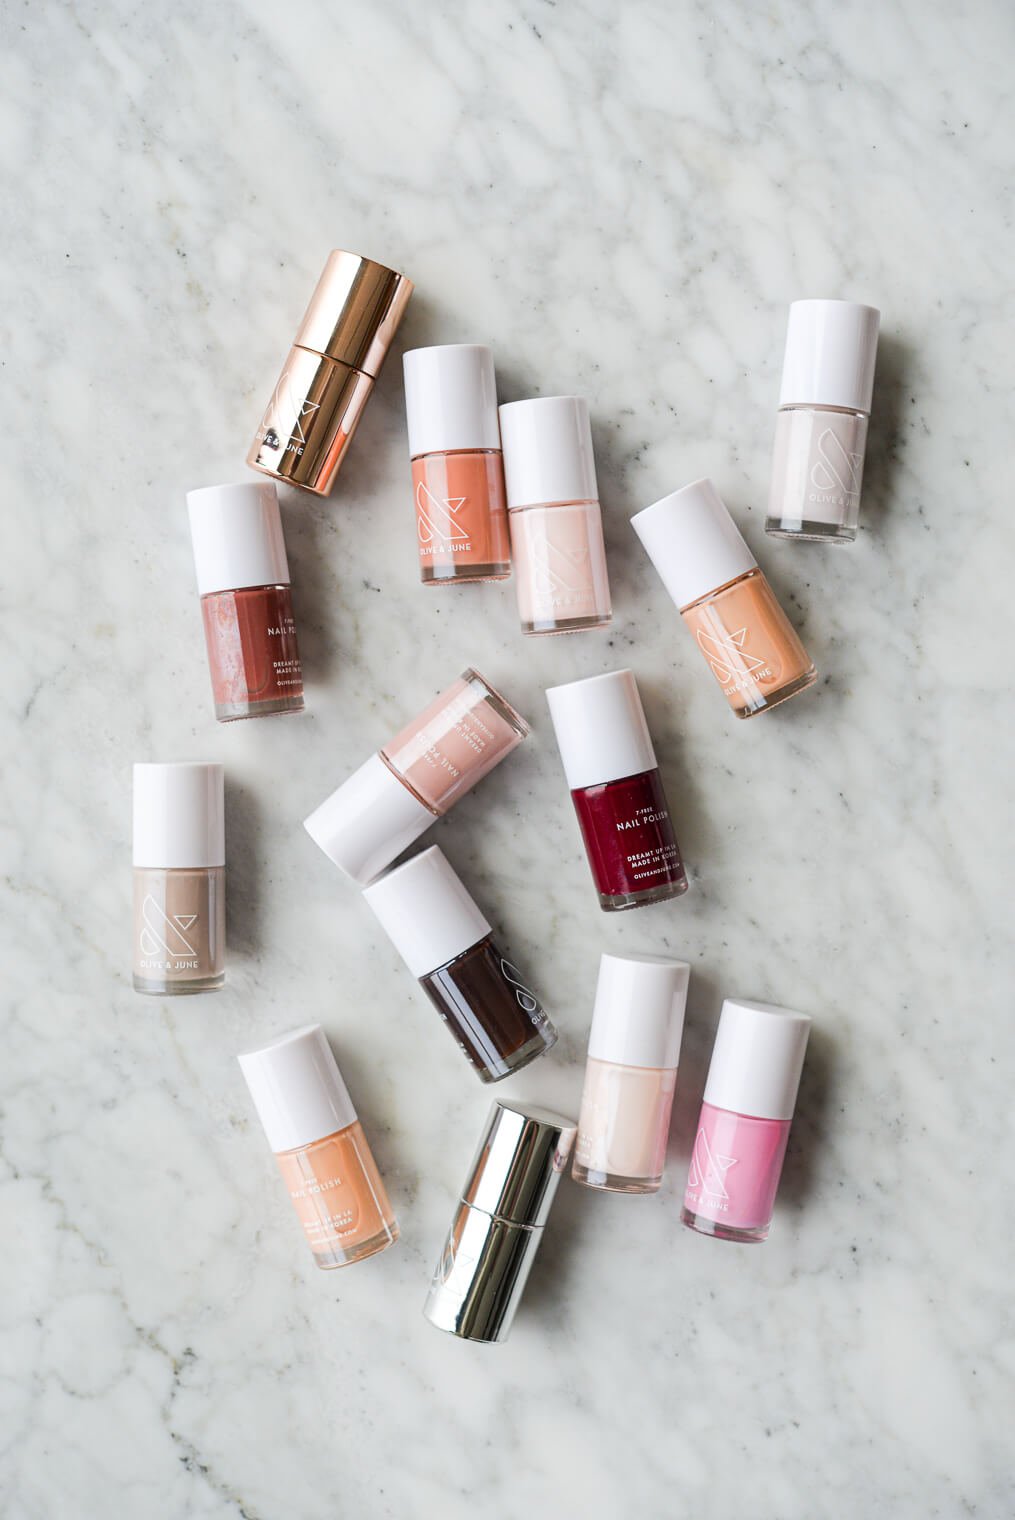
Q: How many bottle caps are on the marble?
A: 14